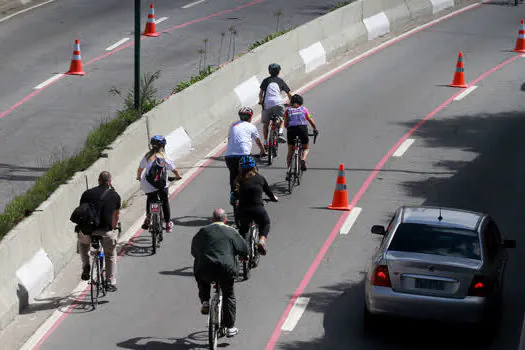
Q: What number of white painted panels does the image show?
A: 6